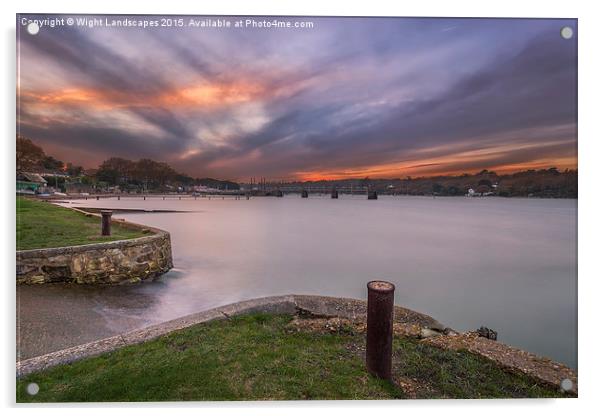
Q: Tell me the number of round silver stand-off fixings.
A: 4